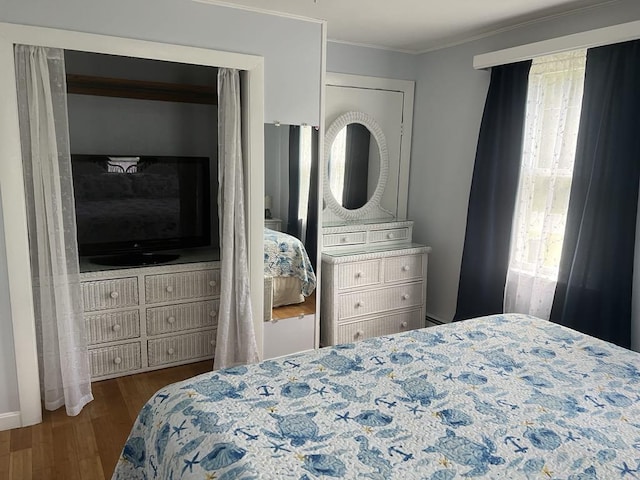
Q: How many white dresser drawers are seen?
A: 12